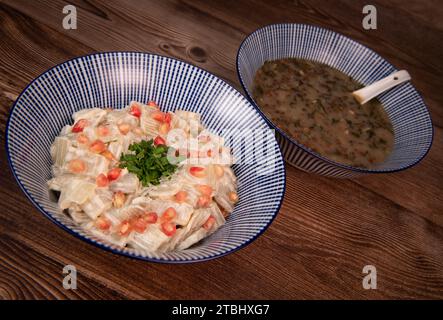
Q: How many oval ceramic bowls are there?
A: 2